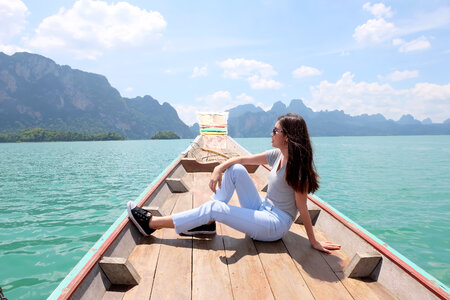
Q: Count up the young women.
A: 1